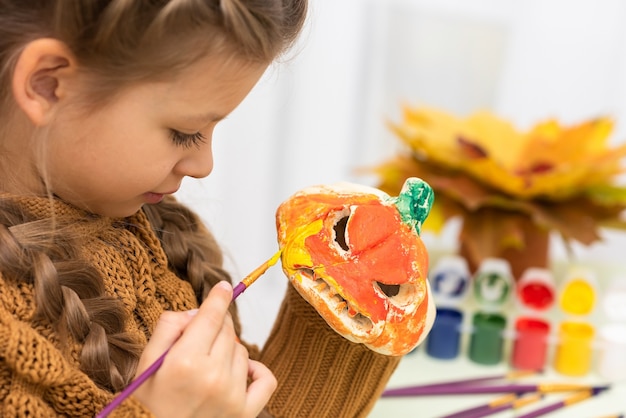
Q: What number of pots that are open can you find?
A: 5